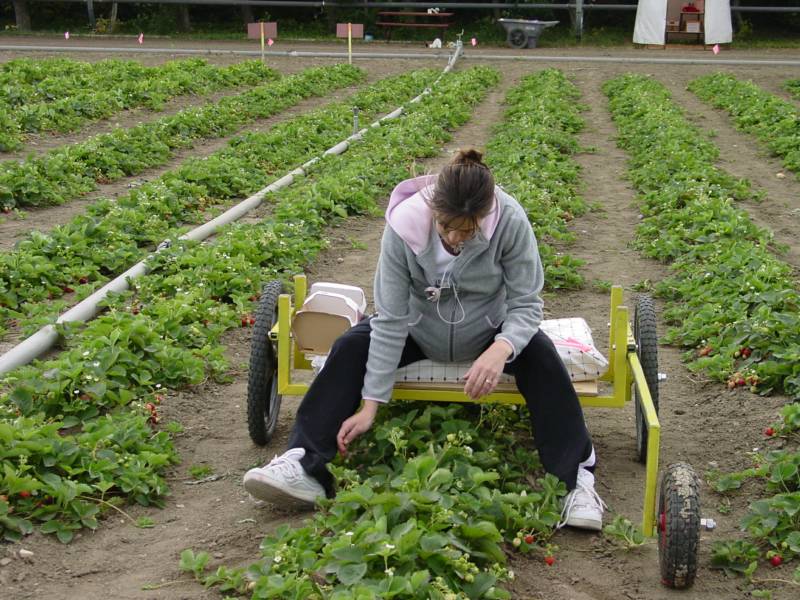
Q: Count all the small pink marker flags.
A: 5